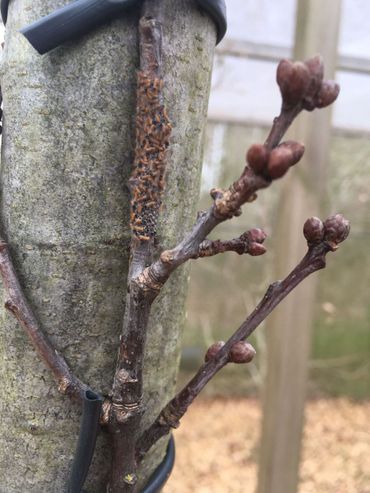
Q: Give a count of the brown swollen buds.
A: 13